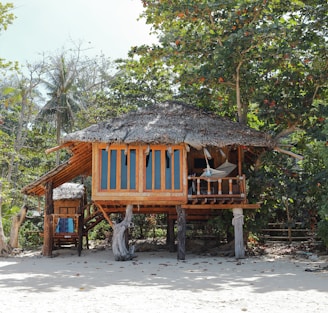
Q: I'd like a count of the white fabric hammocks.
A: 1